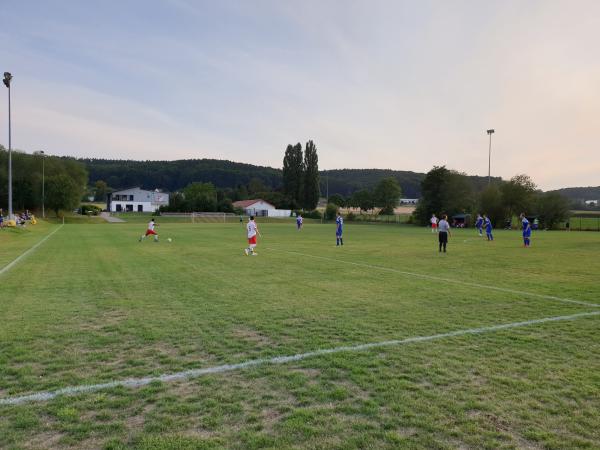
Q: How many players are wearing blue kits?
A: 5